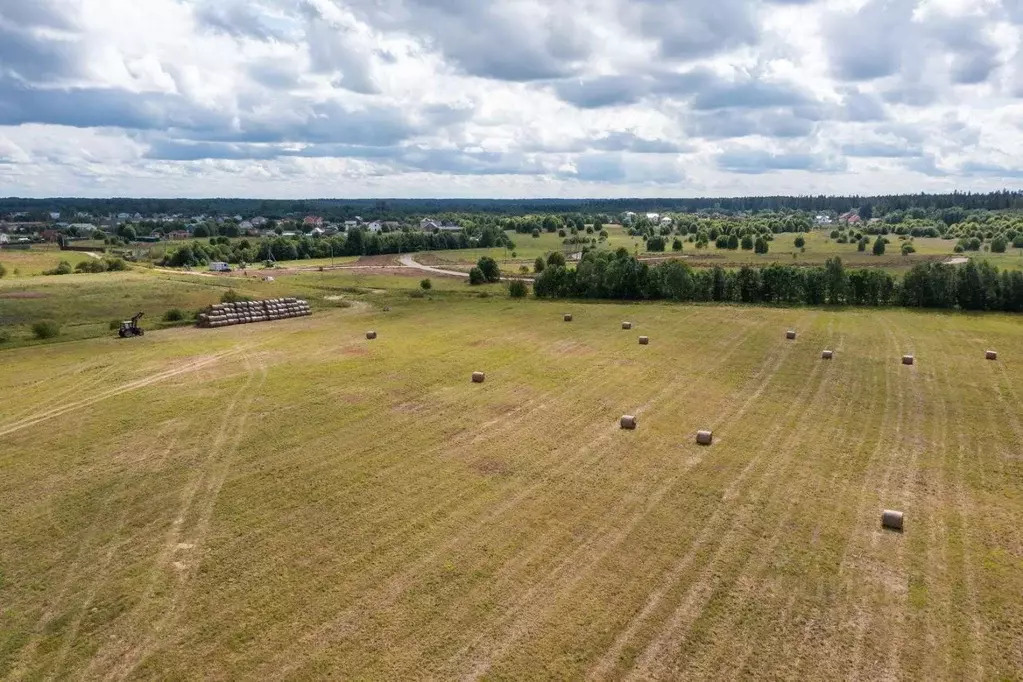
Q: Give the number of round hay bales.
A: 12